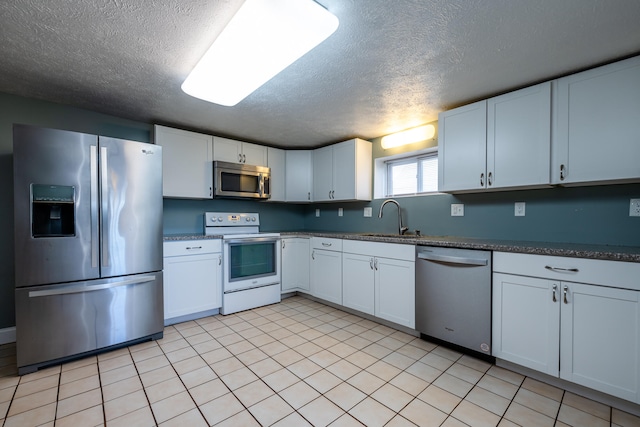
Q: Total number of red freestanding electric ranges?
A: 0